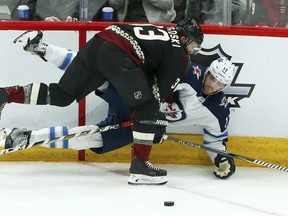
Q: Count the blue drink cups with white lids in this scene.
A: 2